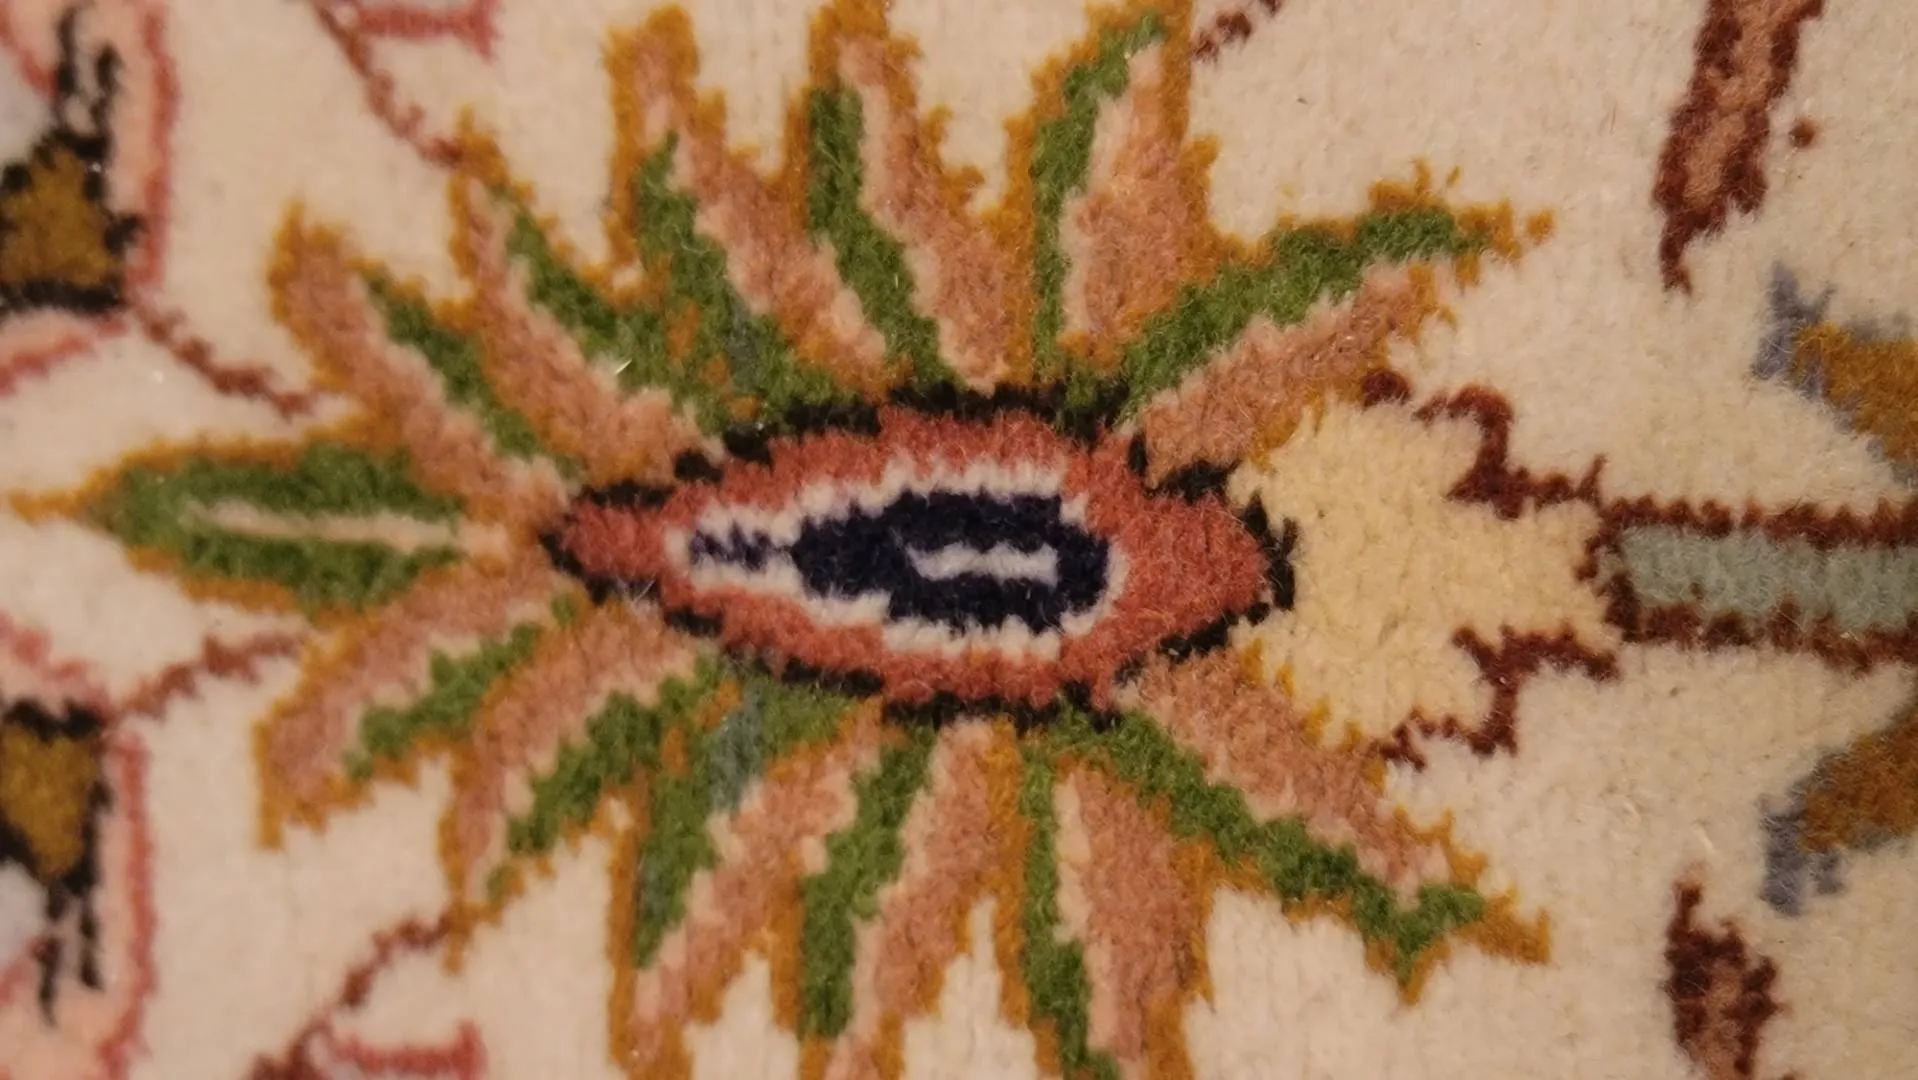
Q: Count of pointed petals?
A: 13